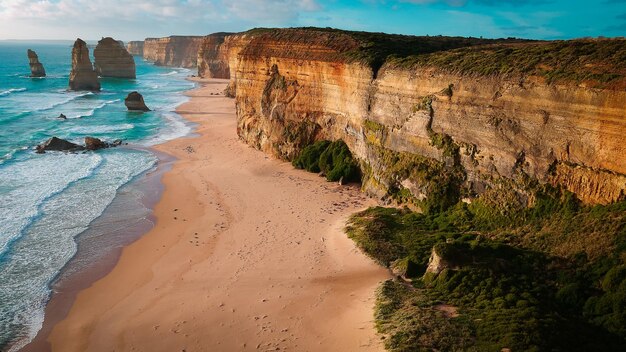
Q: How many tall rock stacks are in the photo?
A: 3